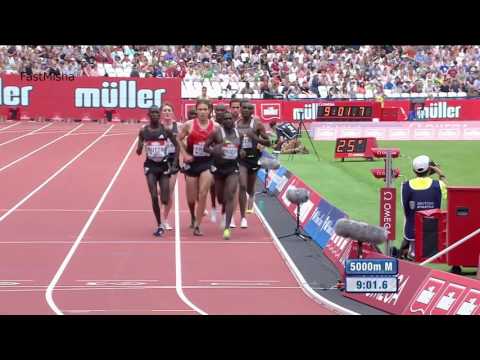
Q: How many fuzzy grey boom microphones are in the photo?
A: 3